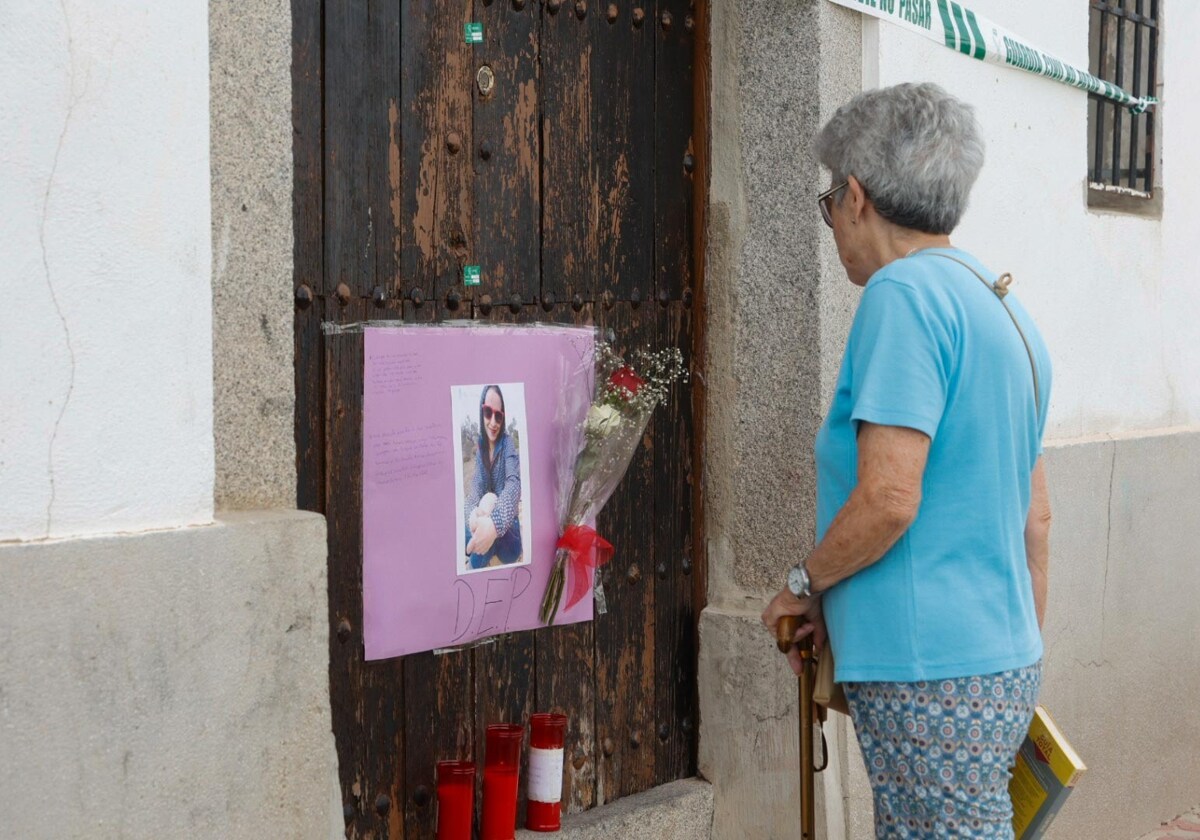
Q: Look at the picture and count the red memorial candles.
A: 3